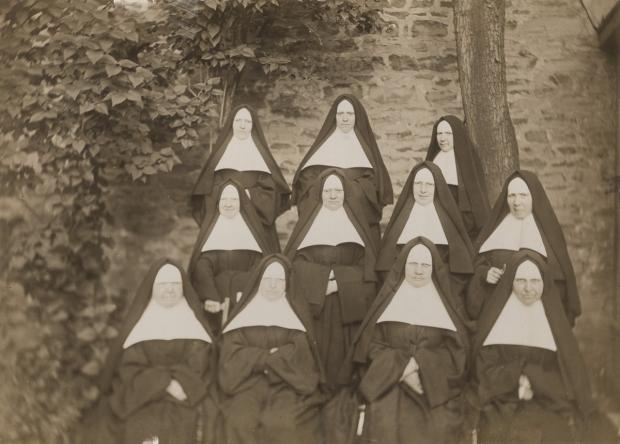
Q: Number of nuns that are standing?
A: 7